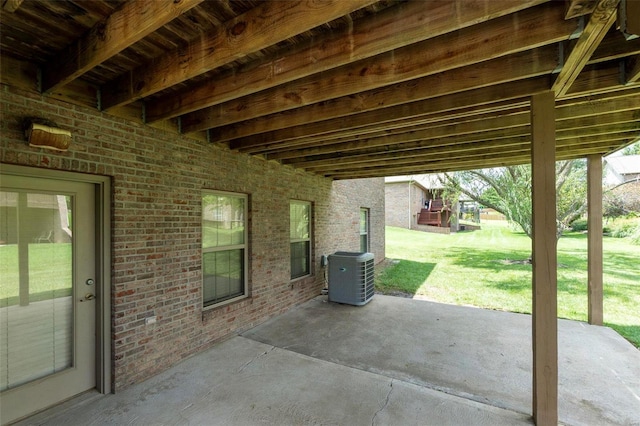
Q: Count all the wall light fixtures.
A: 1